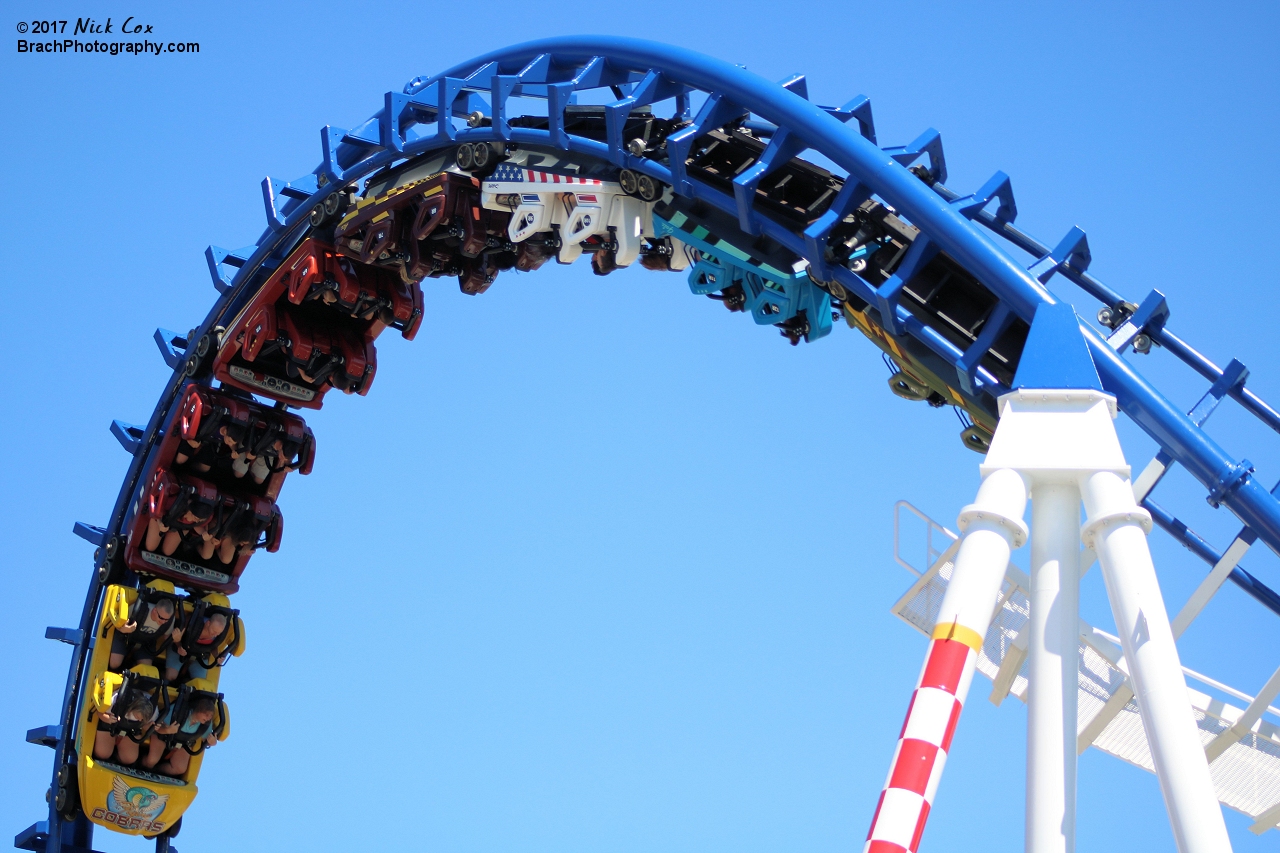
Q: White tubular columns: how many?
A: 3